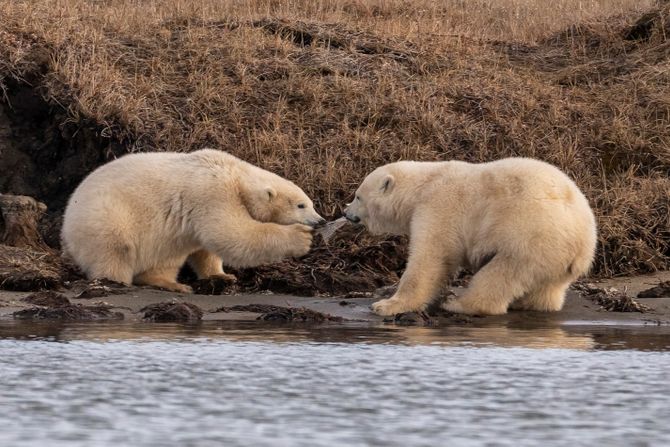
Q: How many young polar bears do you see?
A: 2